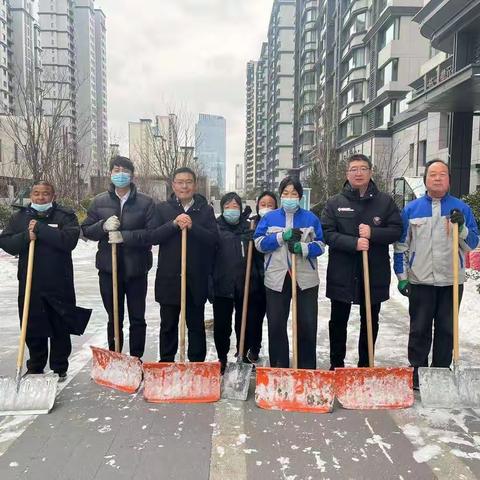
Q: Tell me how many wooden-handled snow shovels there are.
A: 7